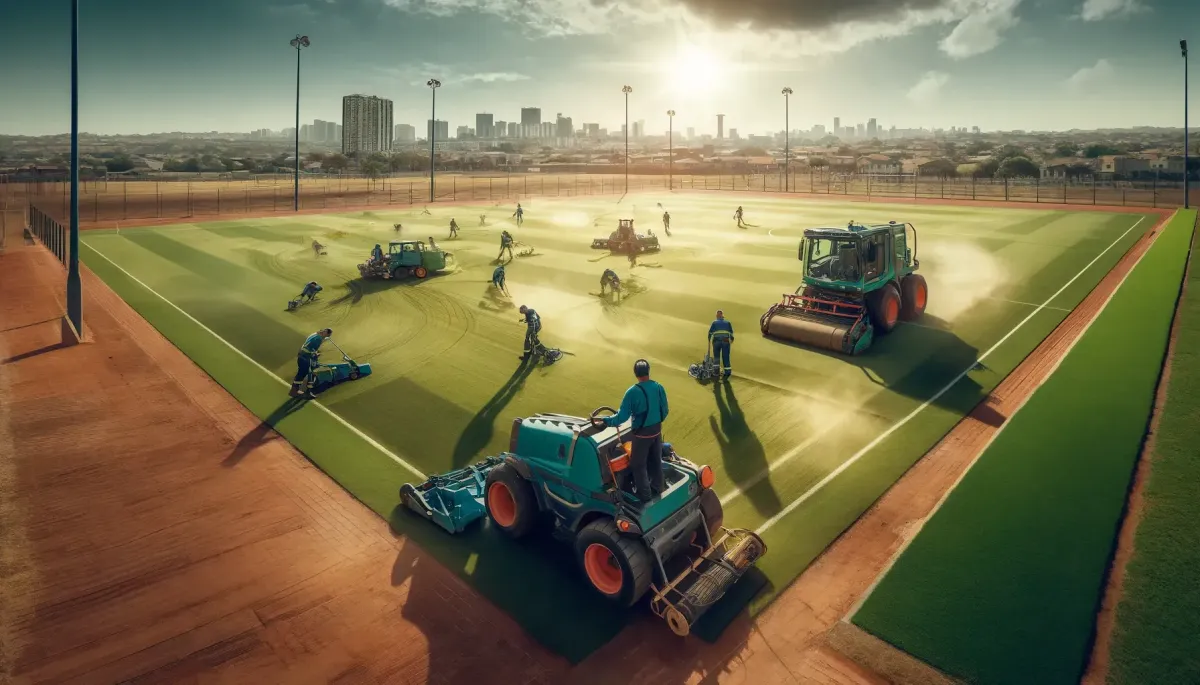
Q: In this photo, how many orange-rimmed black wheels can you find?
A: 5